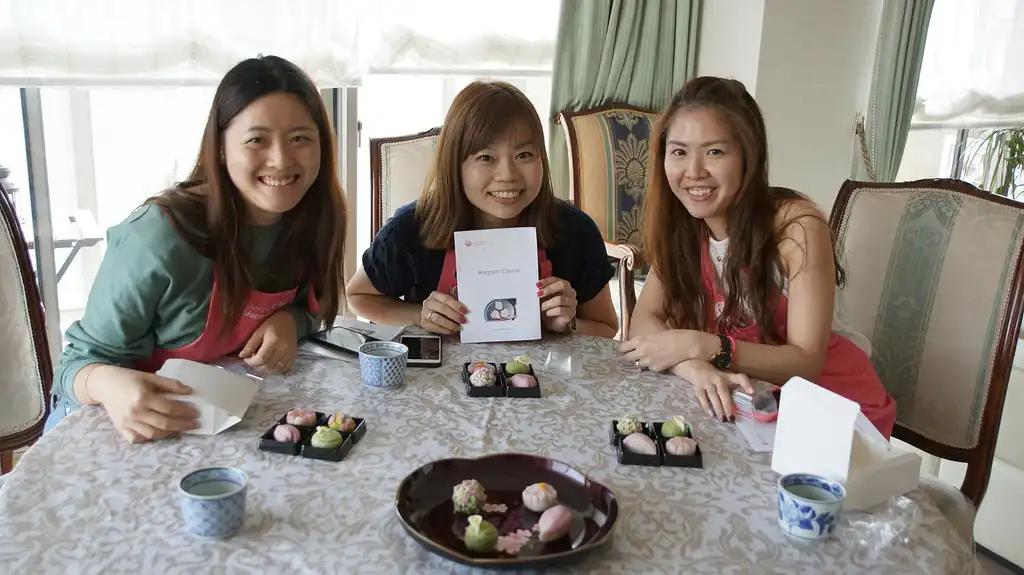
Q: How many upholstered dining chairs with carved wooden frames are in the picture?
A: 4